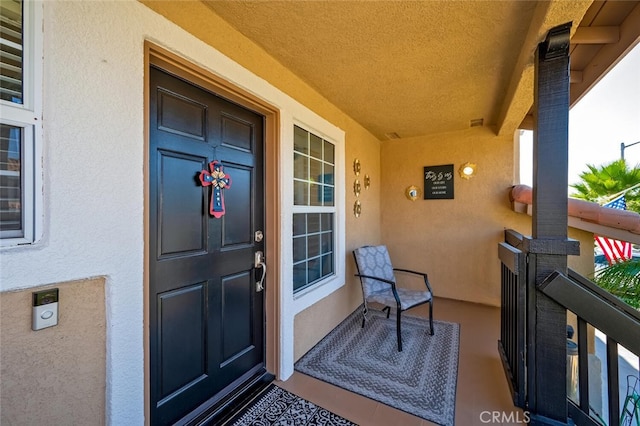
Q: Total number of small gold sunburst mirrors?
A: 6